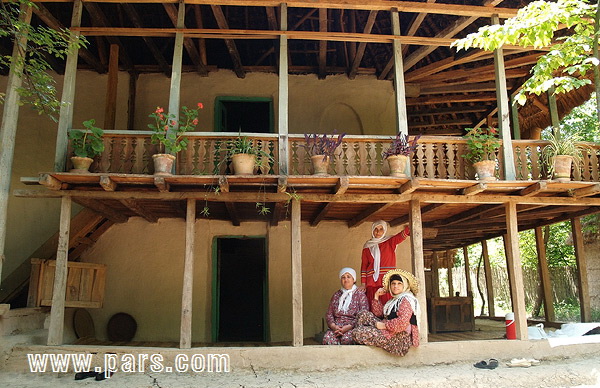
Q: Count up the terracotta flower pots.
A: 7